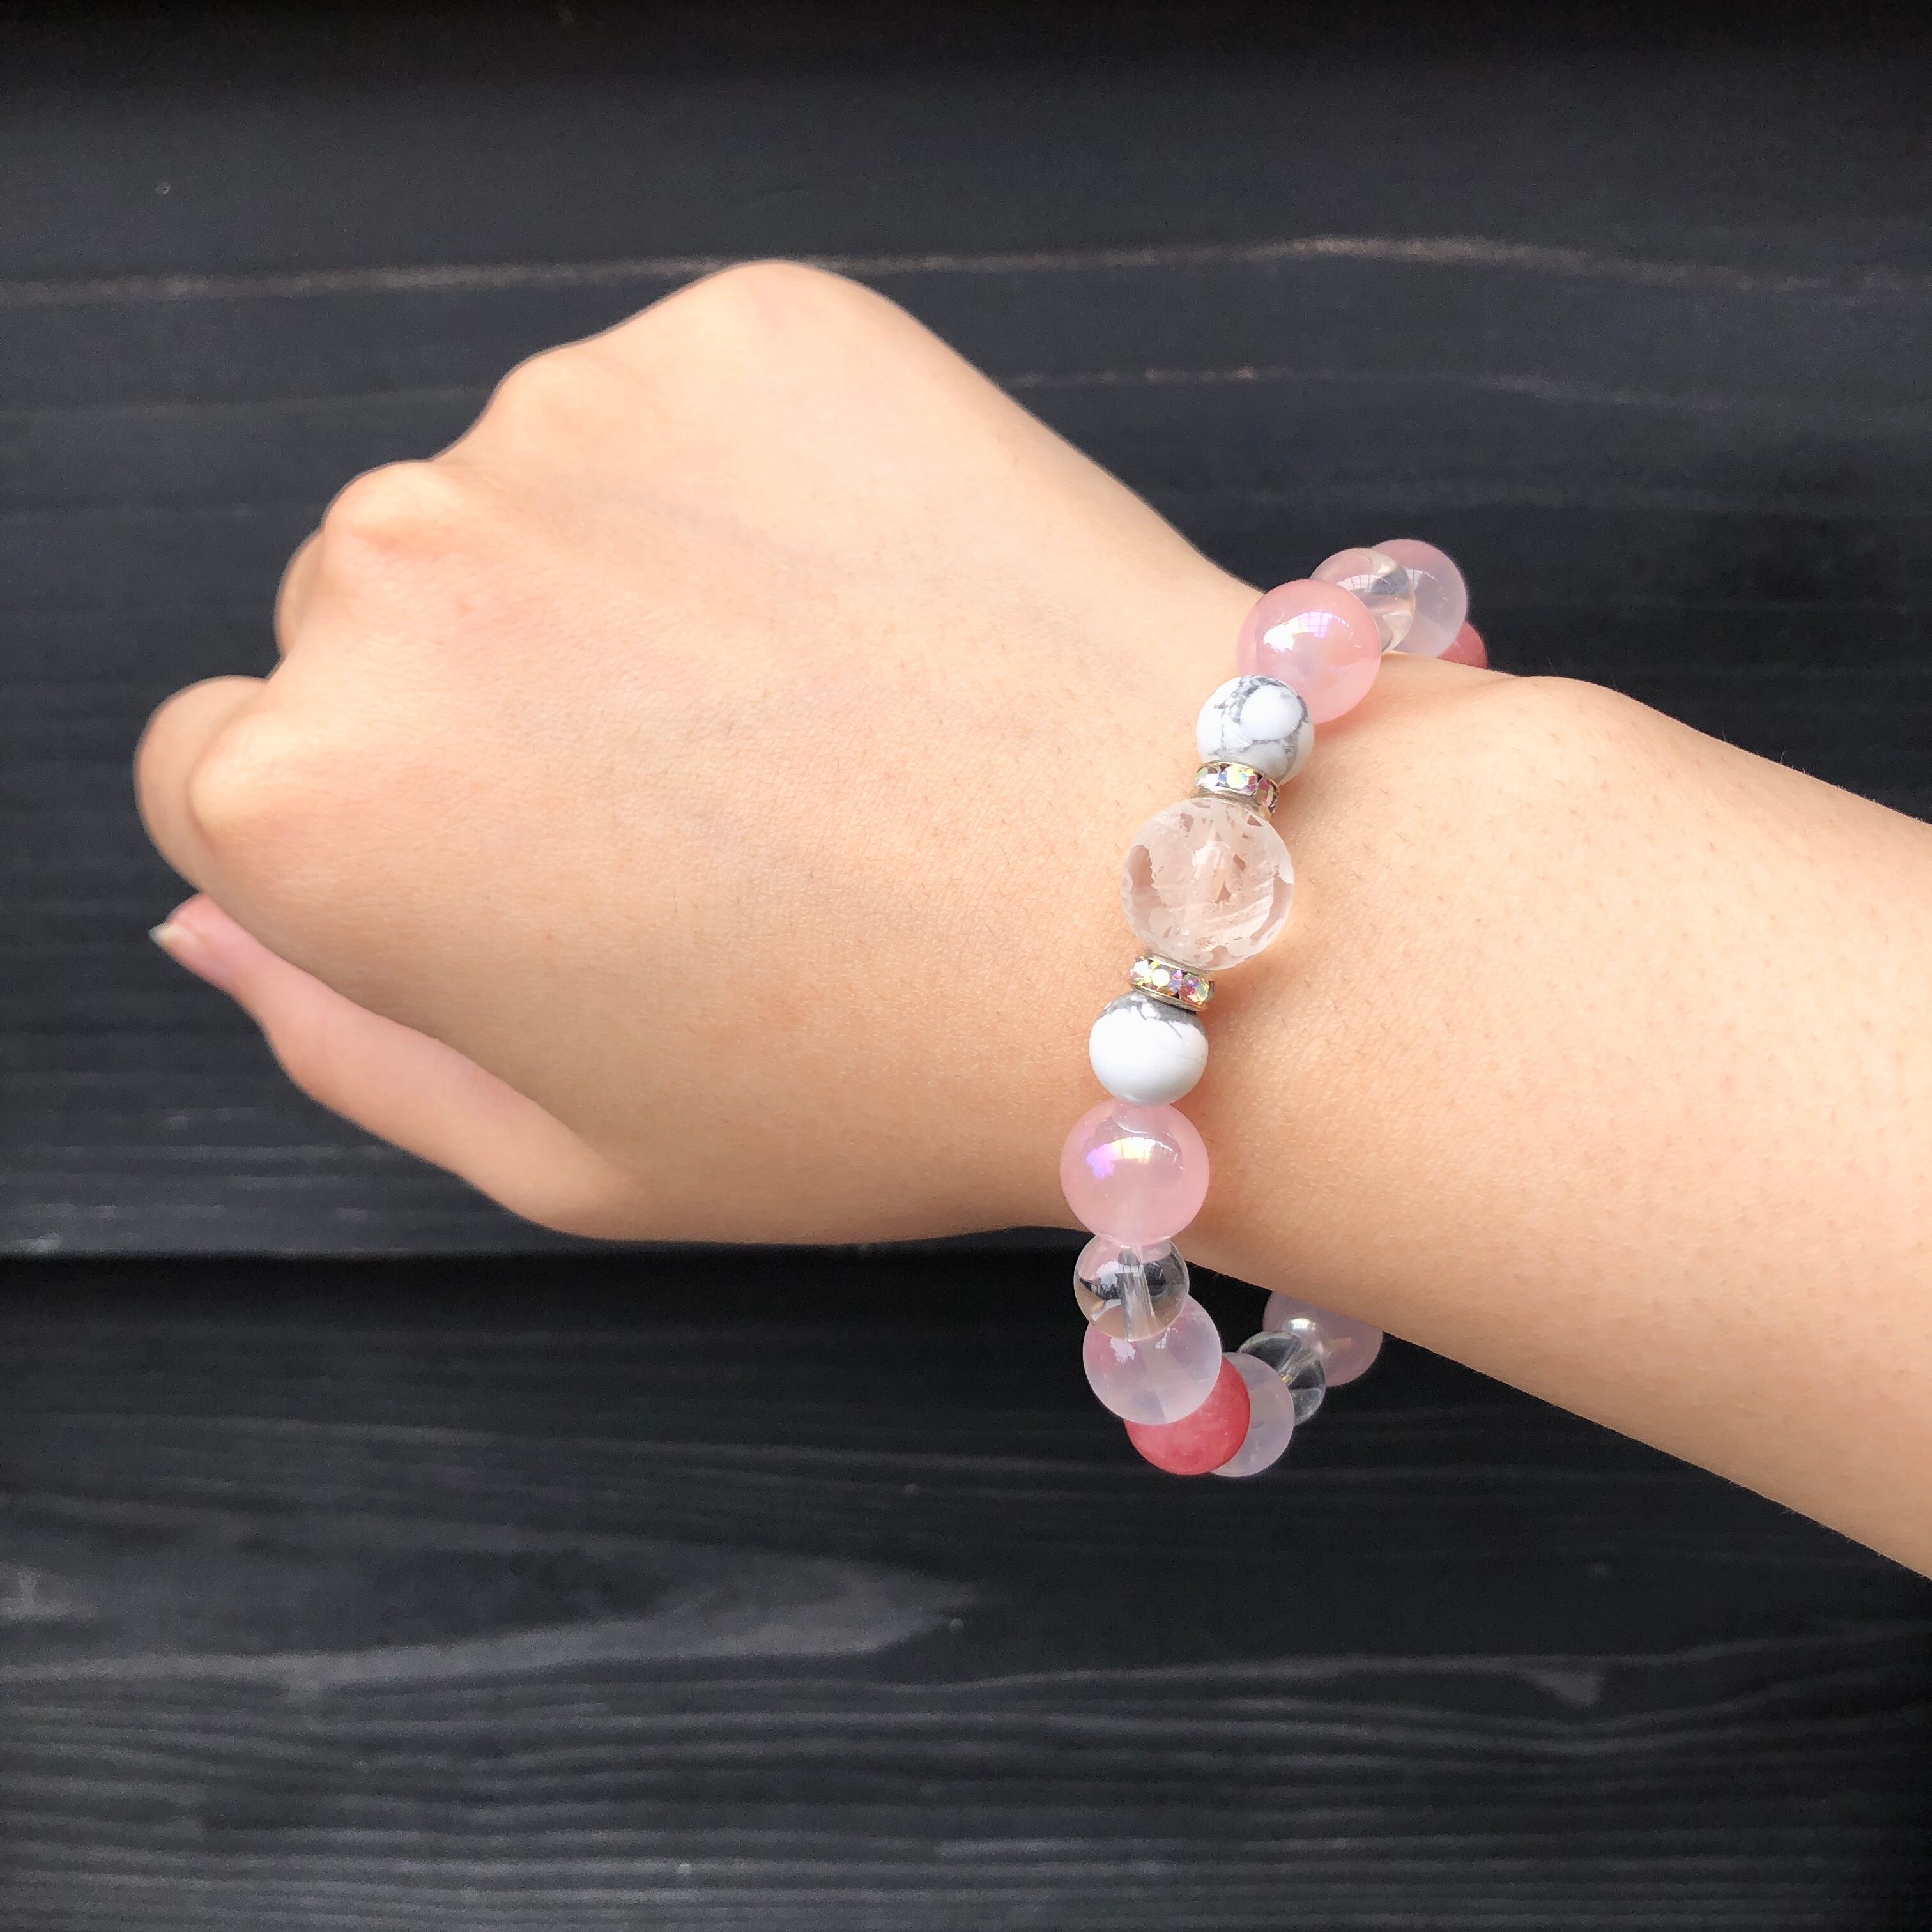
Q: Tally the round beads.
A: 14